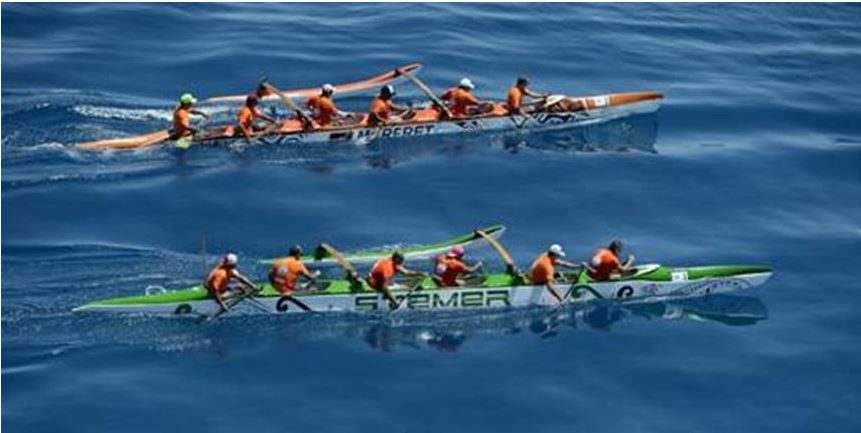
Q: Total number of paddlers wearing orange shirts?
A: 12